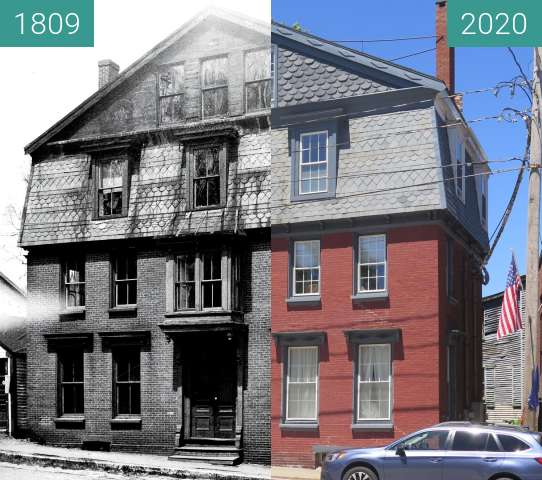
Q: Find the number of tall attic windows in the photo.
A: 3